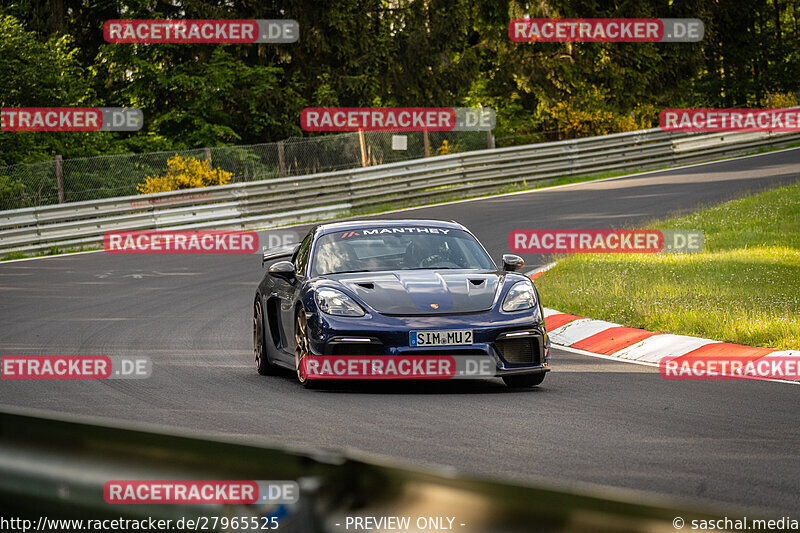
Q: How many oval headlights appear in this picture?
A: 2